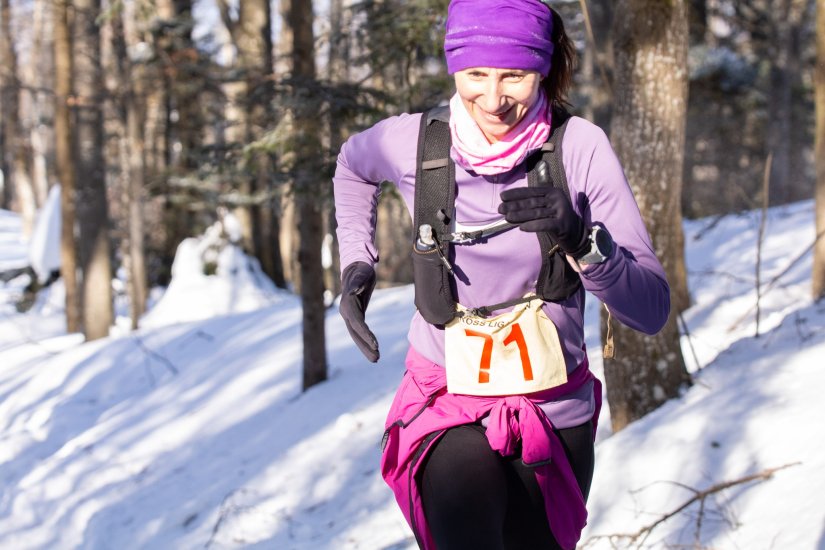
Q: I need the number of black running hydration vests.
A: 1